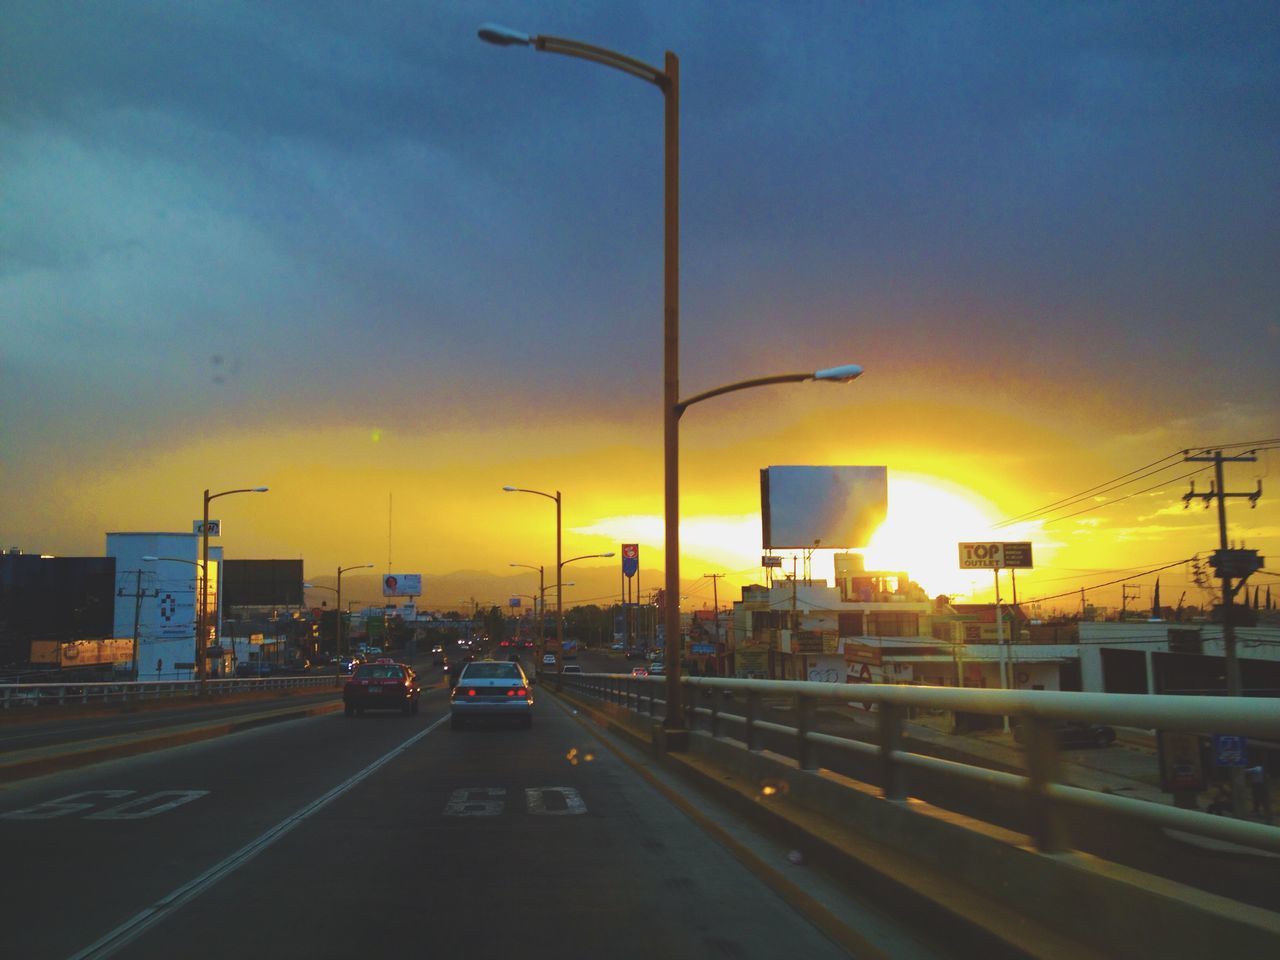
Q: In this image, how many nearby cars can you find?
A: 2